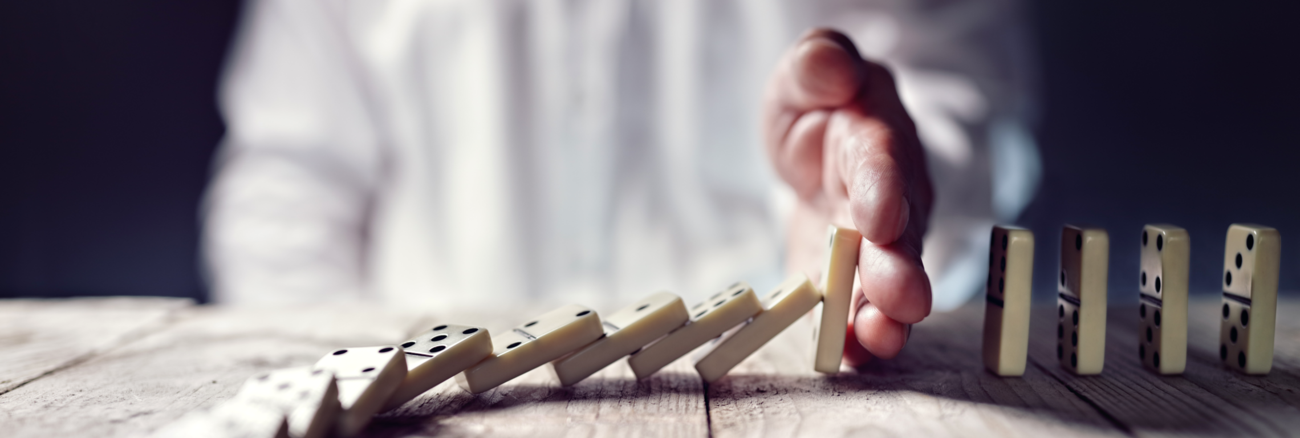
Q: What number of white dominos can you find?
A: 13